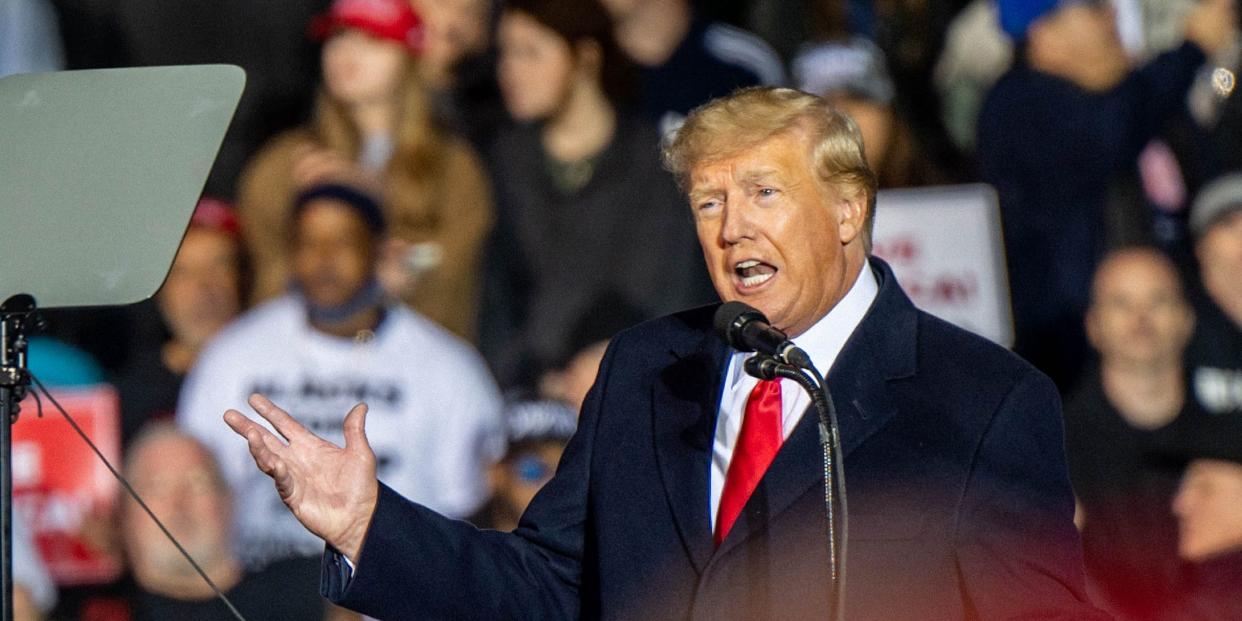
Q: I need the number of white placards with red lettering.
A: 1